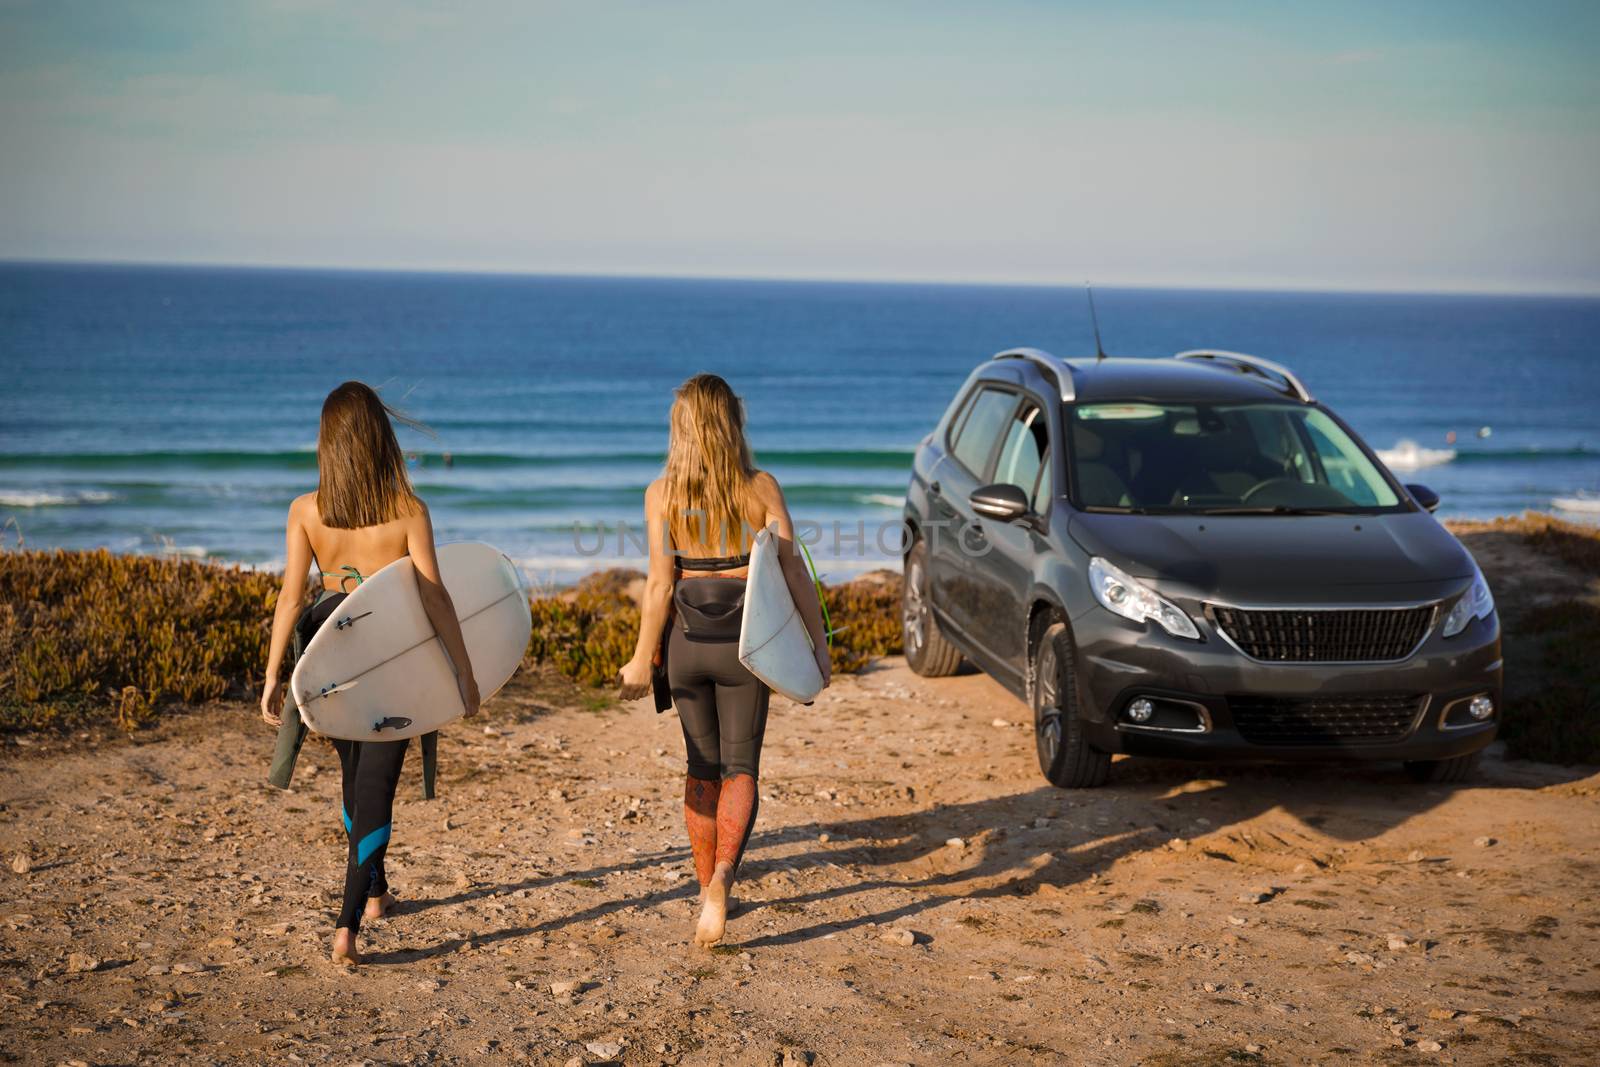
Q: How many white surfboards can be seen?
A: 2